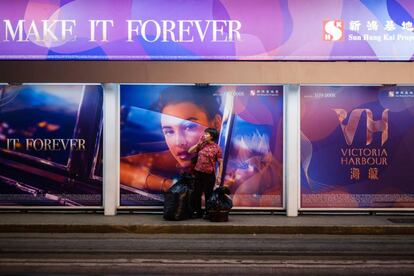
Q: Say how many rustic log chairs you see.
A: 0